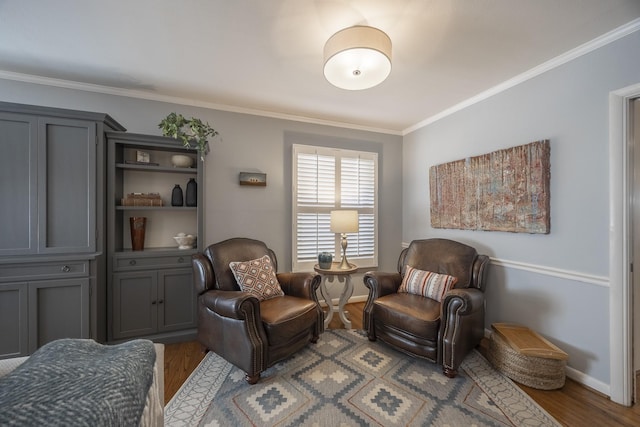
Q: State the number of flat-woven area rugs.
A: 1